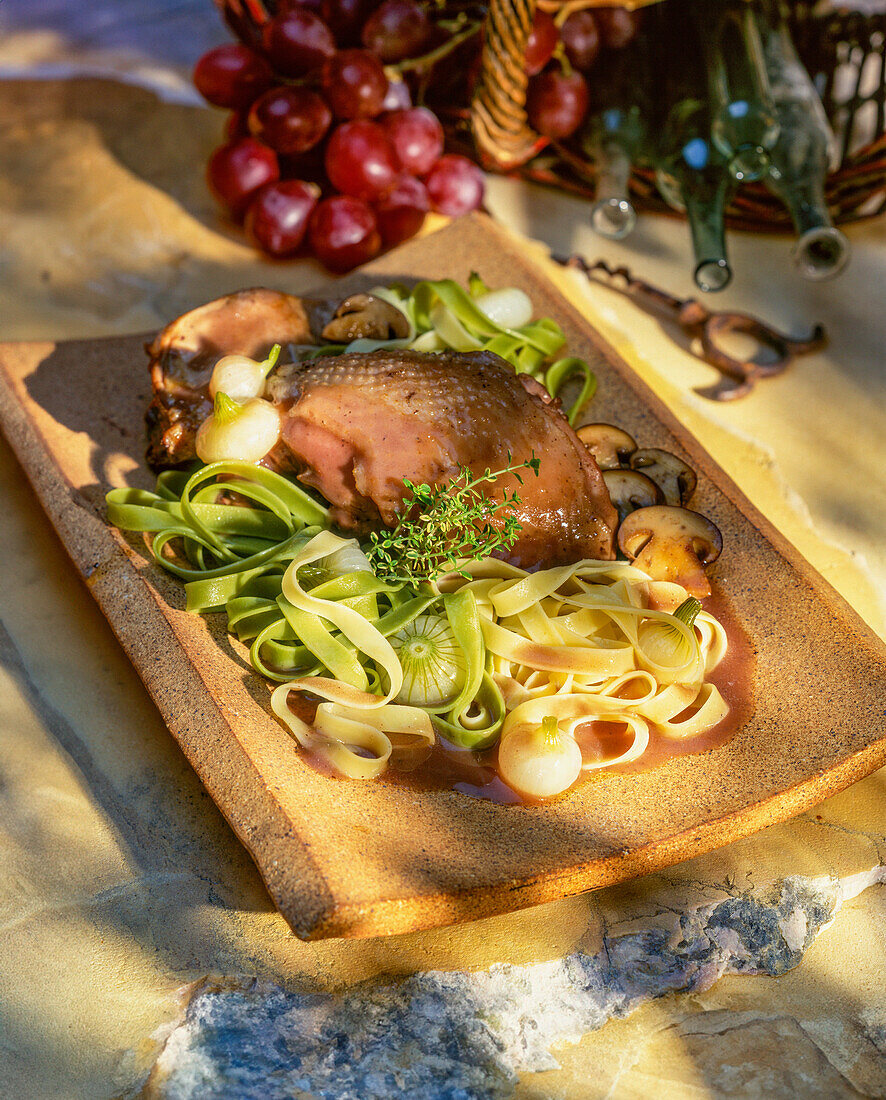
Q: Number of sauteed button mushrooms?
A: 5